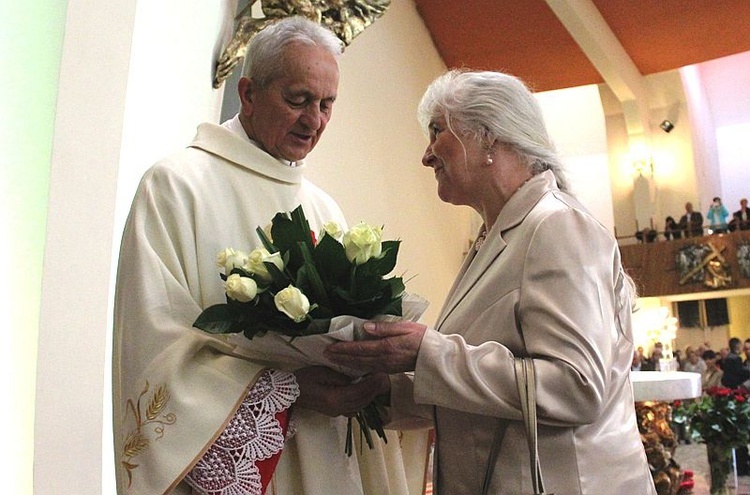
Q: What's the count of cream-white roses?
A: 6